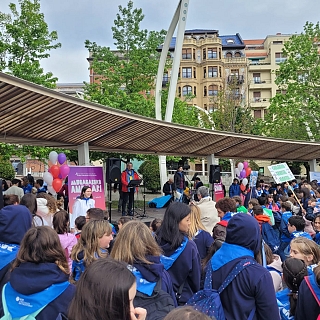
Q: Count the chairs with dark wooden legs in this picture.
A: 0